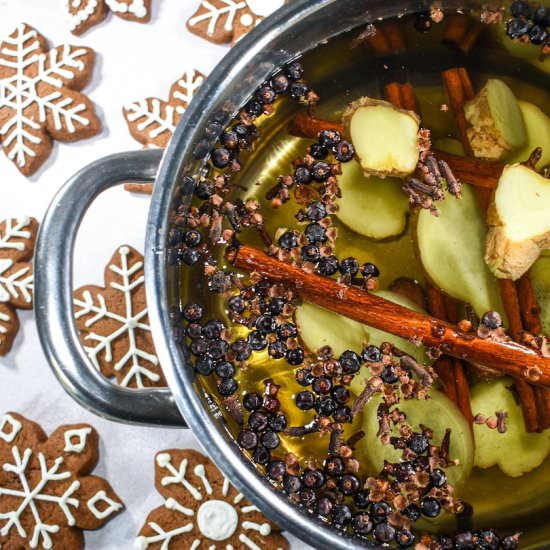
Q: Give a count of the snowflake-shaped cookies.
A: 8